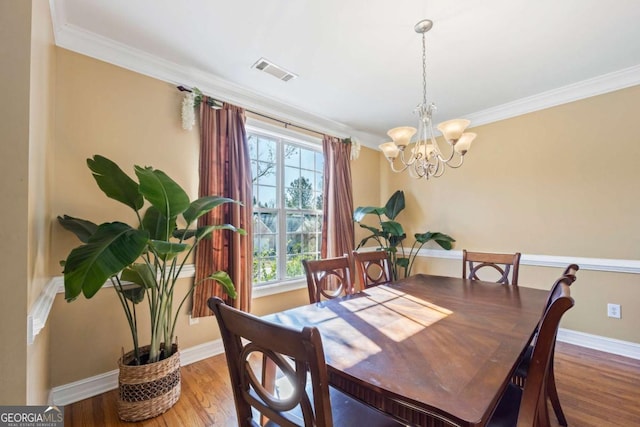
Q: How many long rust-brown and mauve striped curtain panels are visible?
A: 2